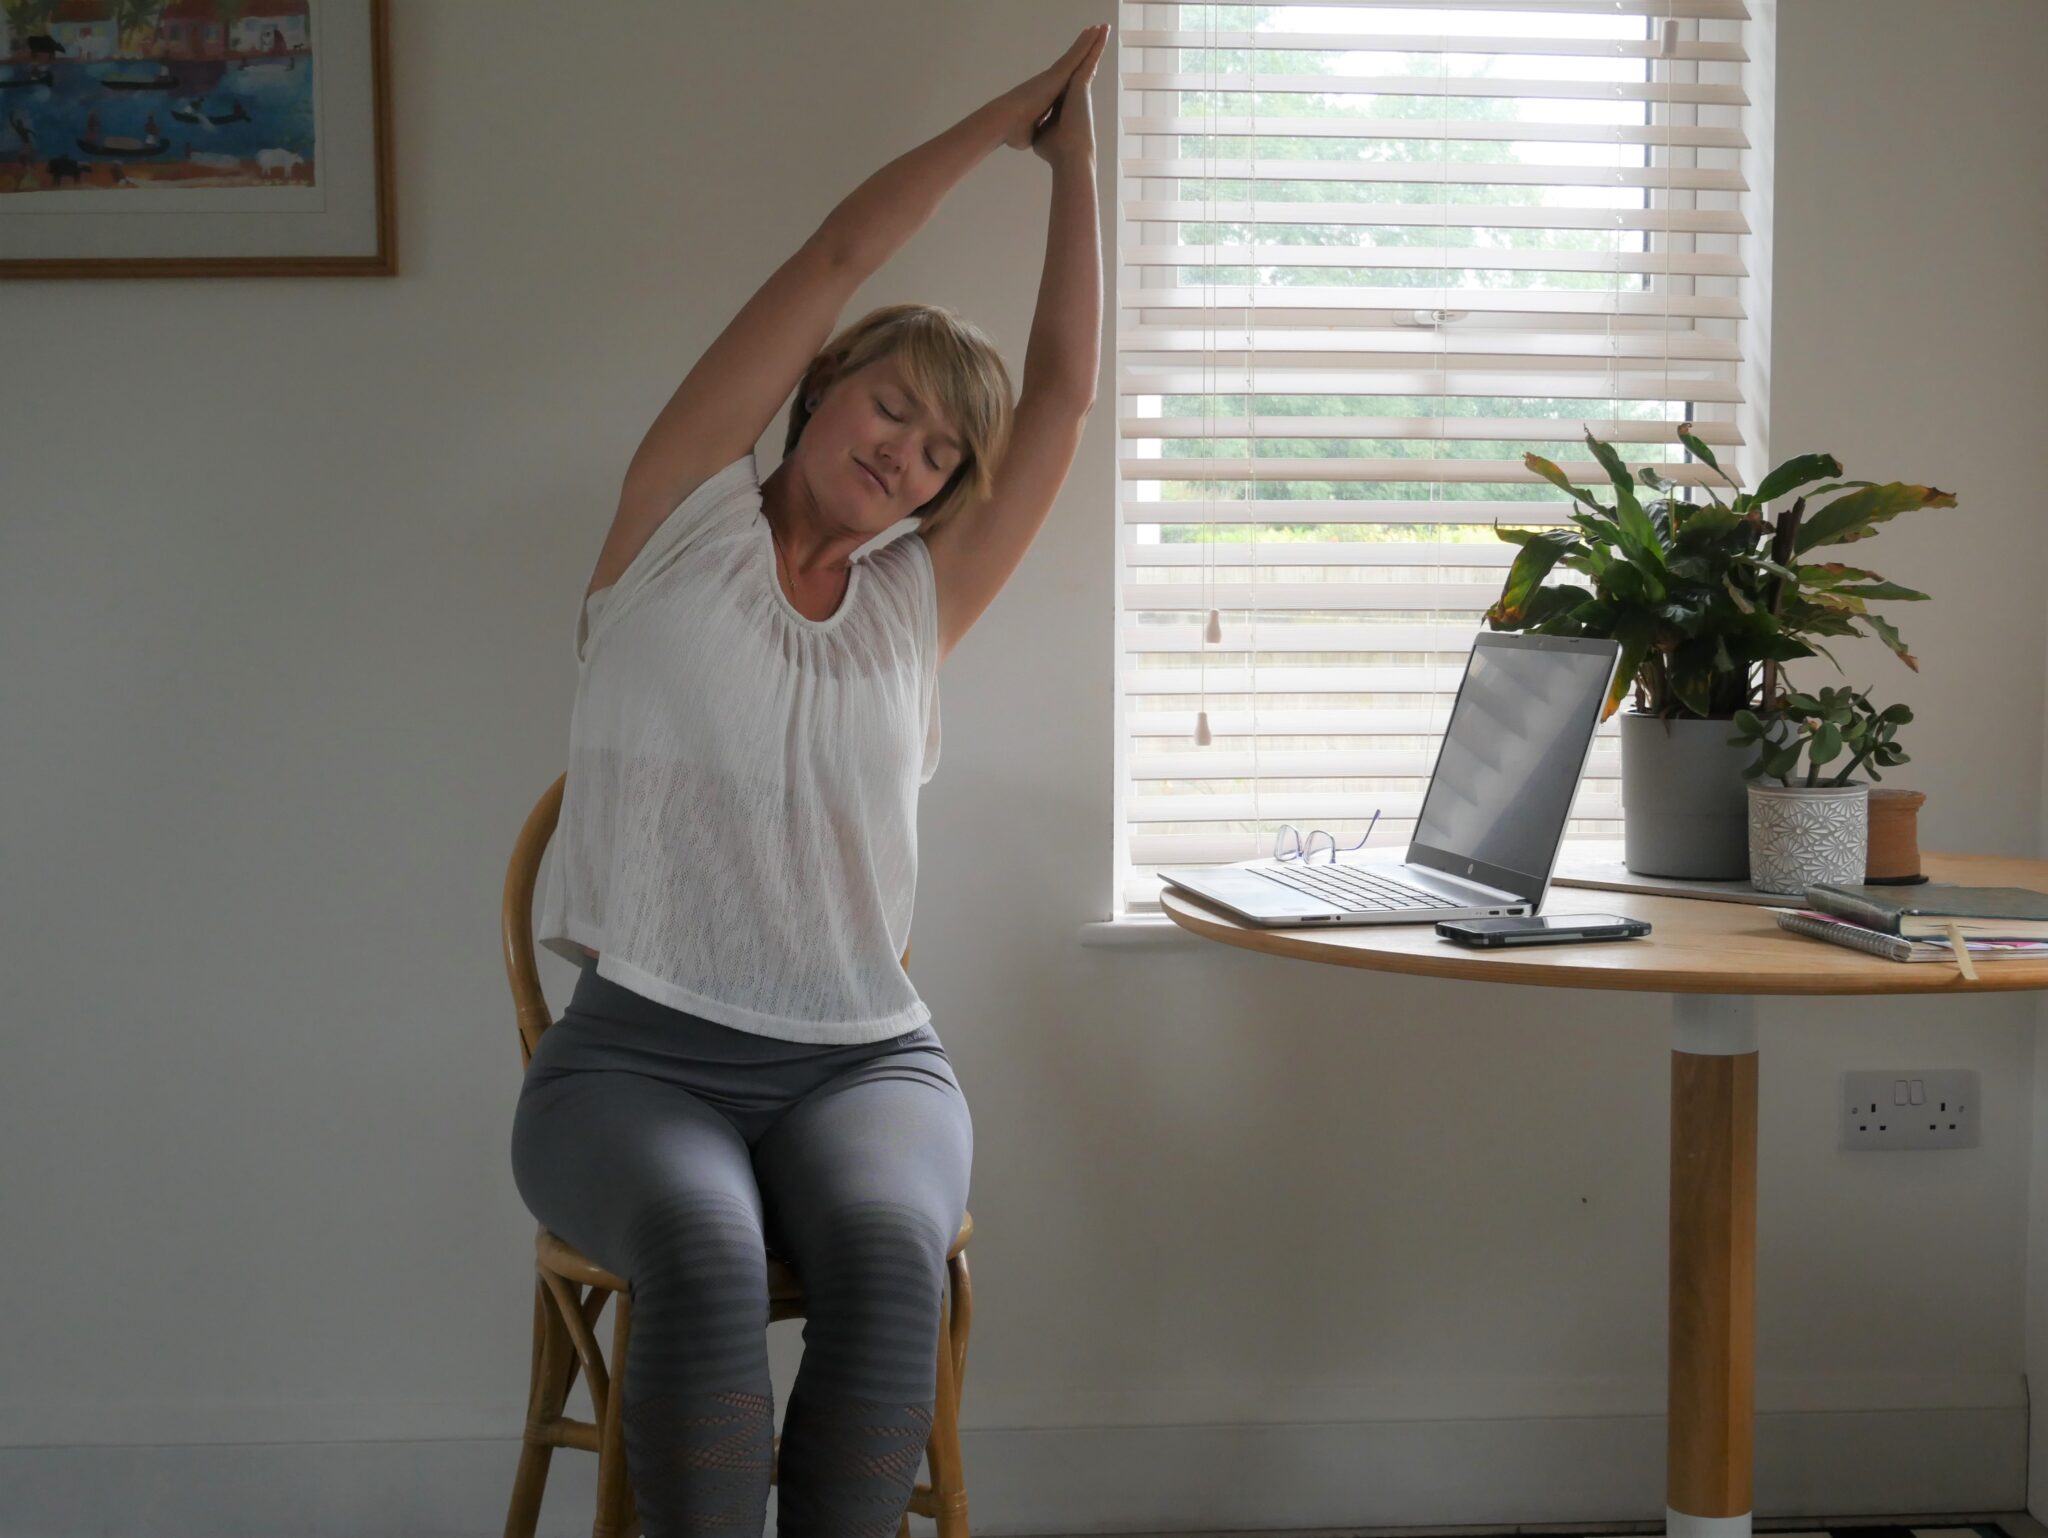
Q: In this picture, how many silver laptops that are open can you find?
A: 1